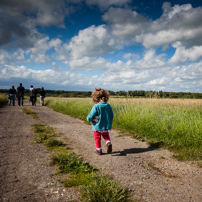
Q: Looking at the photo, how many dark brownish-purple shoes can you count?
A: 2